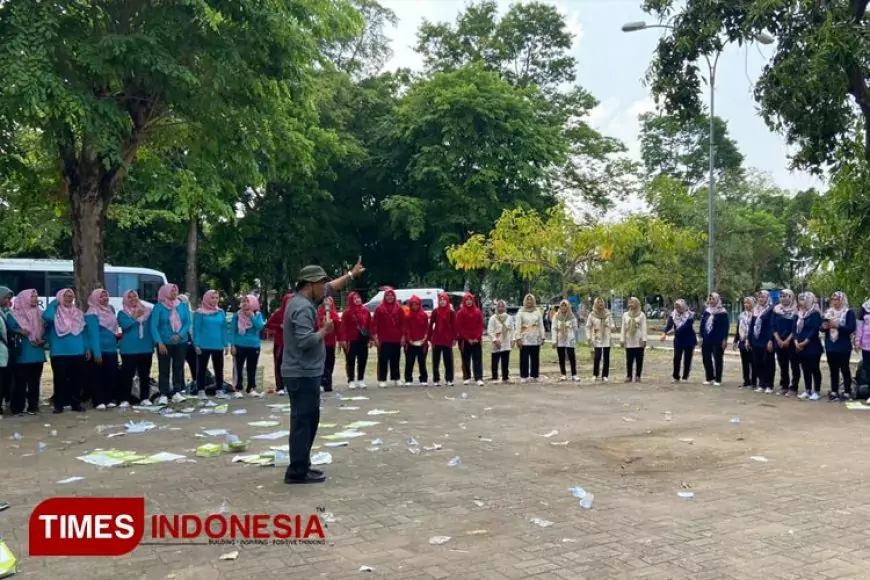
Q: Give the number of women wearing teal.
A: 7